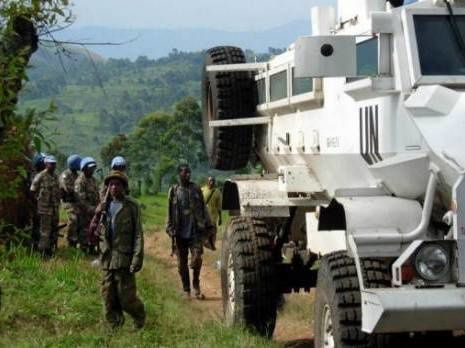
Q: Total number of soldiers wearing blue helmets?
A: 5